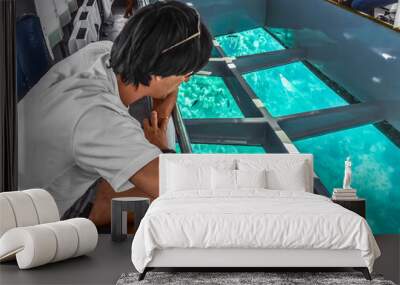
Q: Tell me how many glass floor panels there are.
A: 5